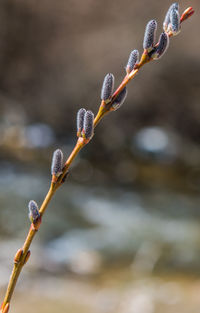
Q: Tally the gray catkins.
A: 11